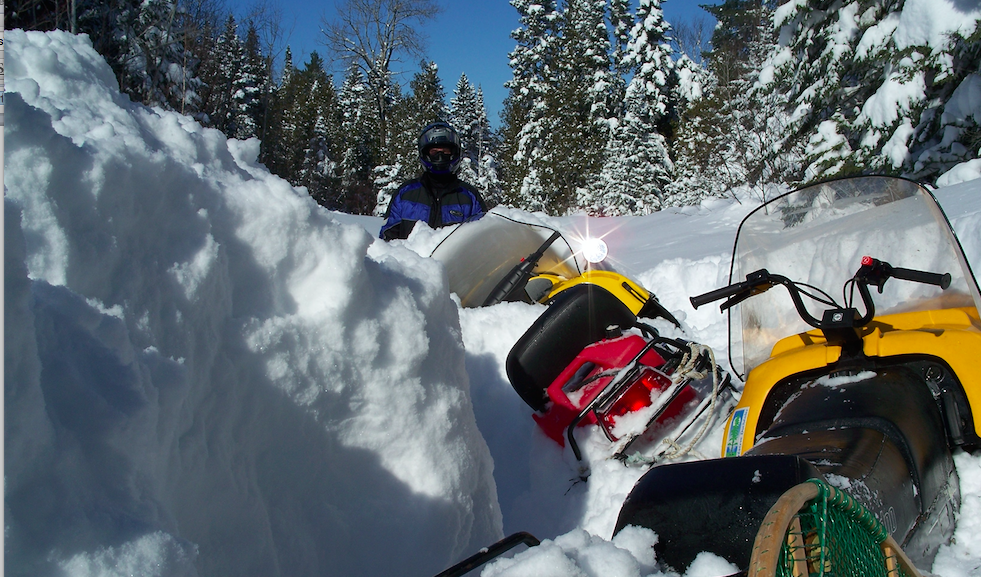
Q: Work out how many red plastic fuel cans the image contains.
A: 1